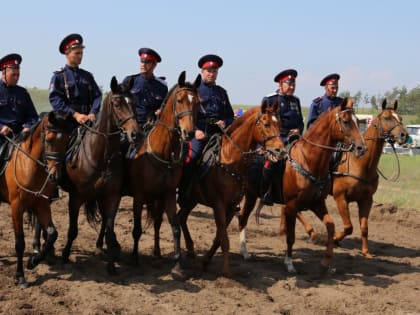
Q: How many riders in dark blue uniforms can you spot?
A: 6